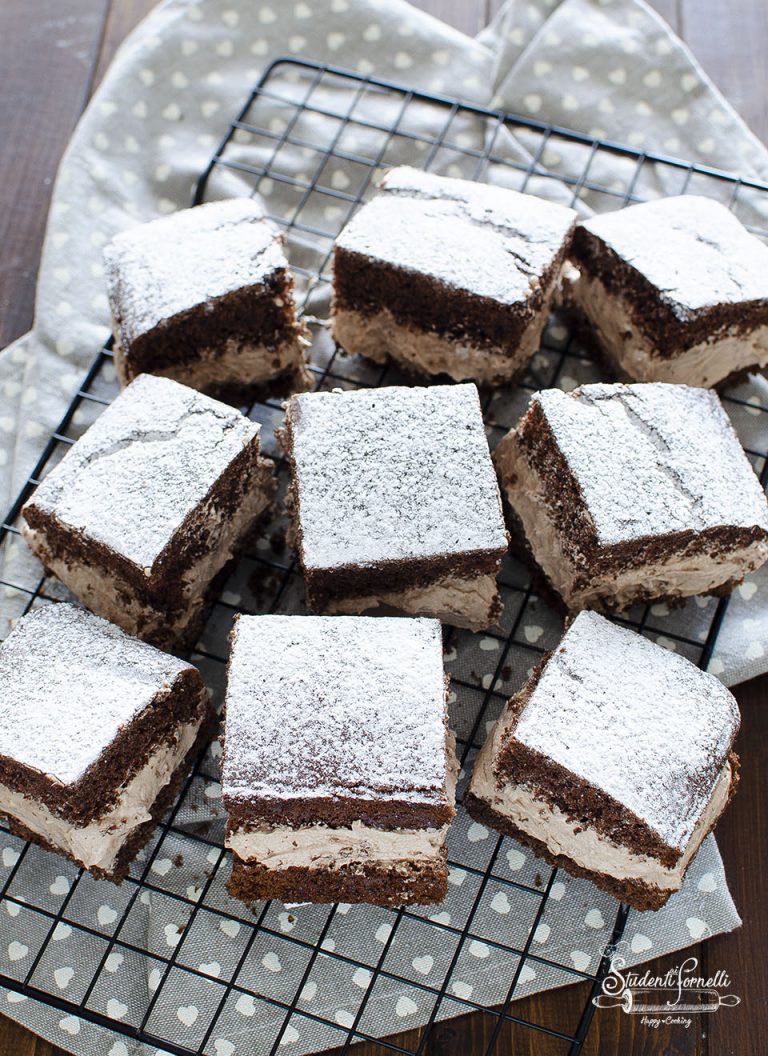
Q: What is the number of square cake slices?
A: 9